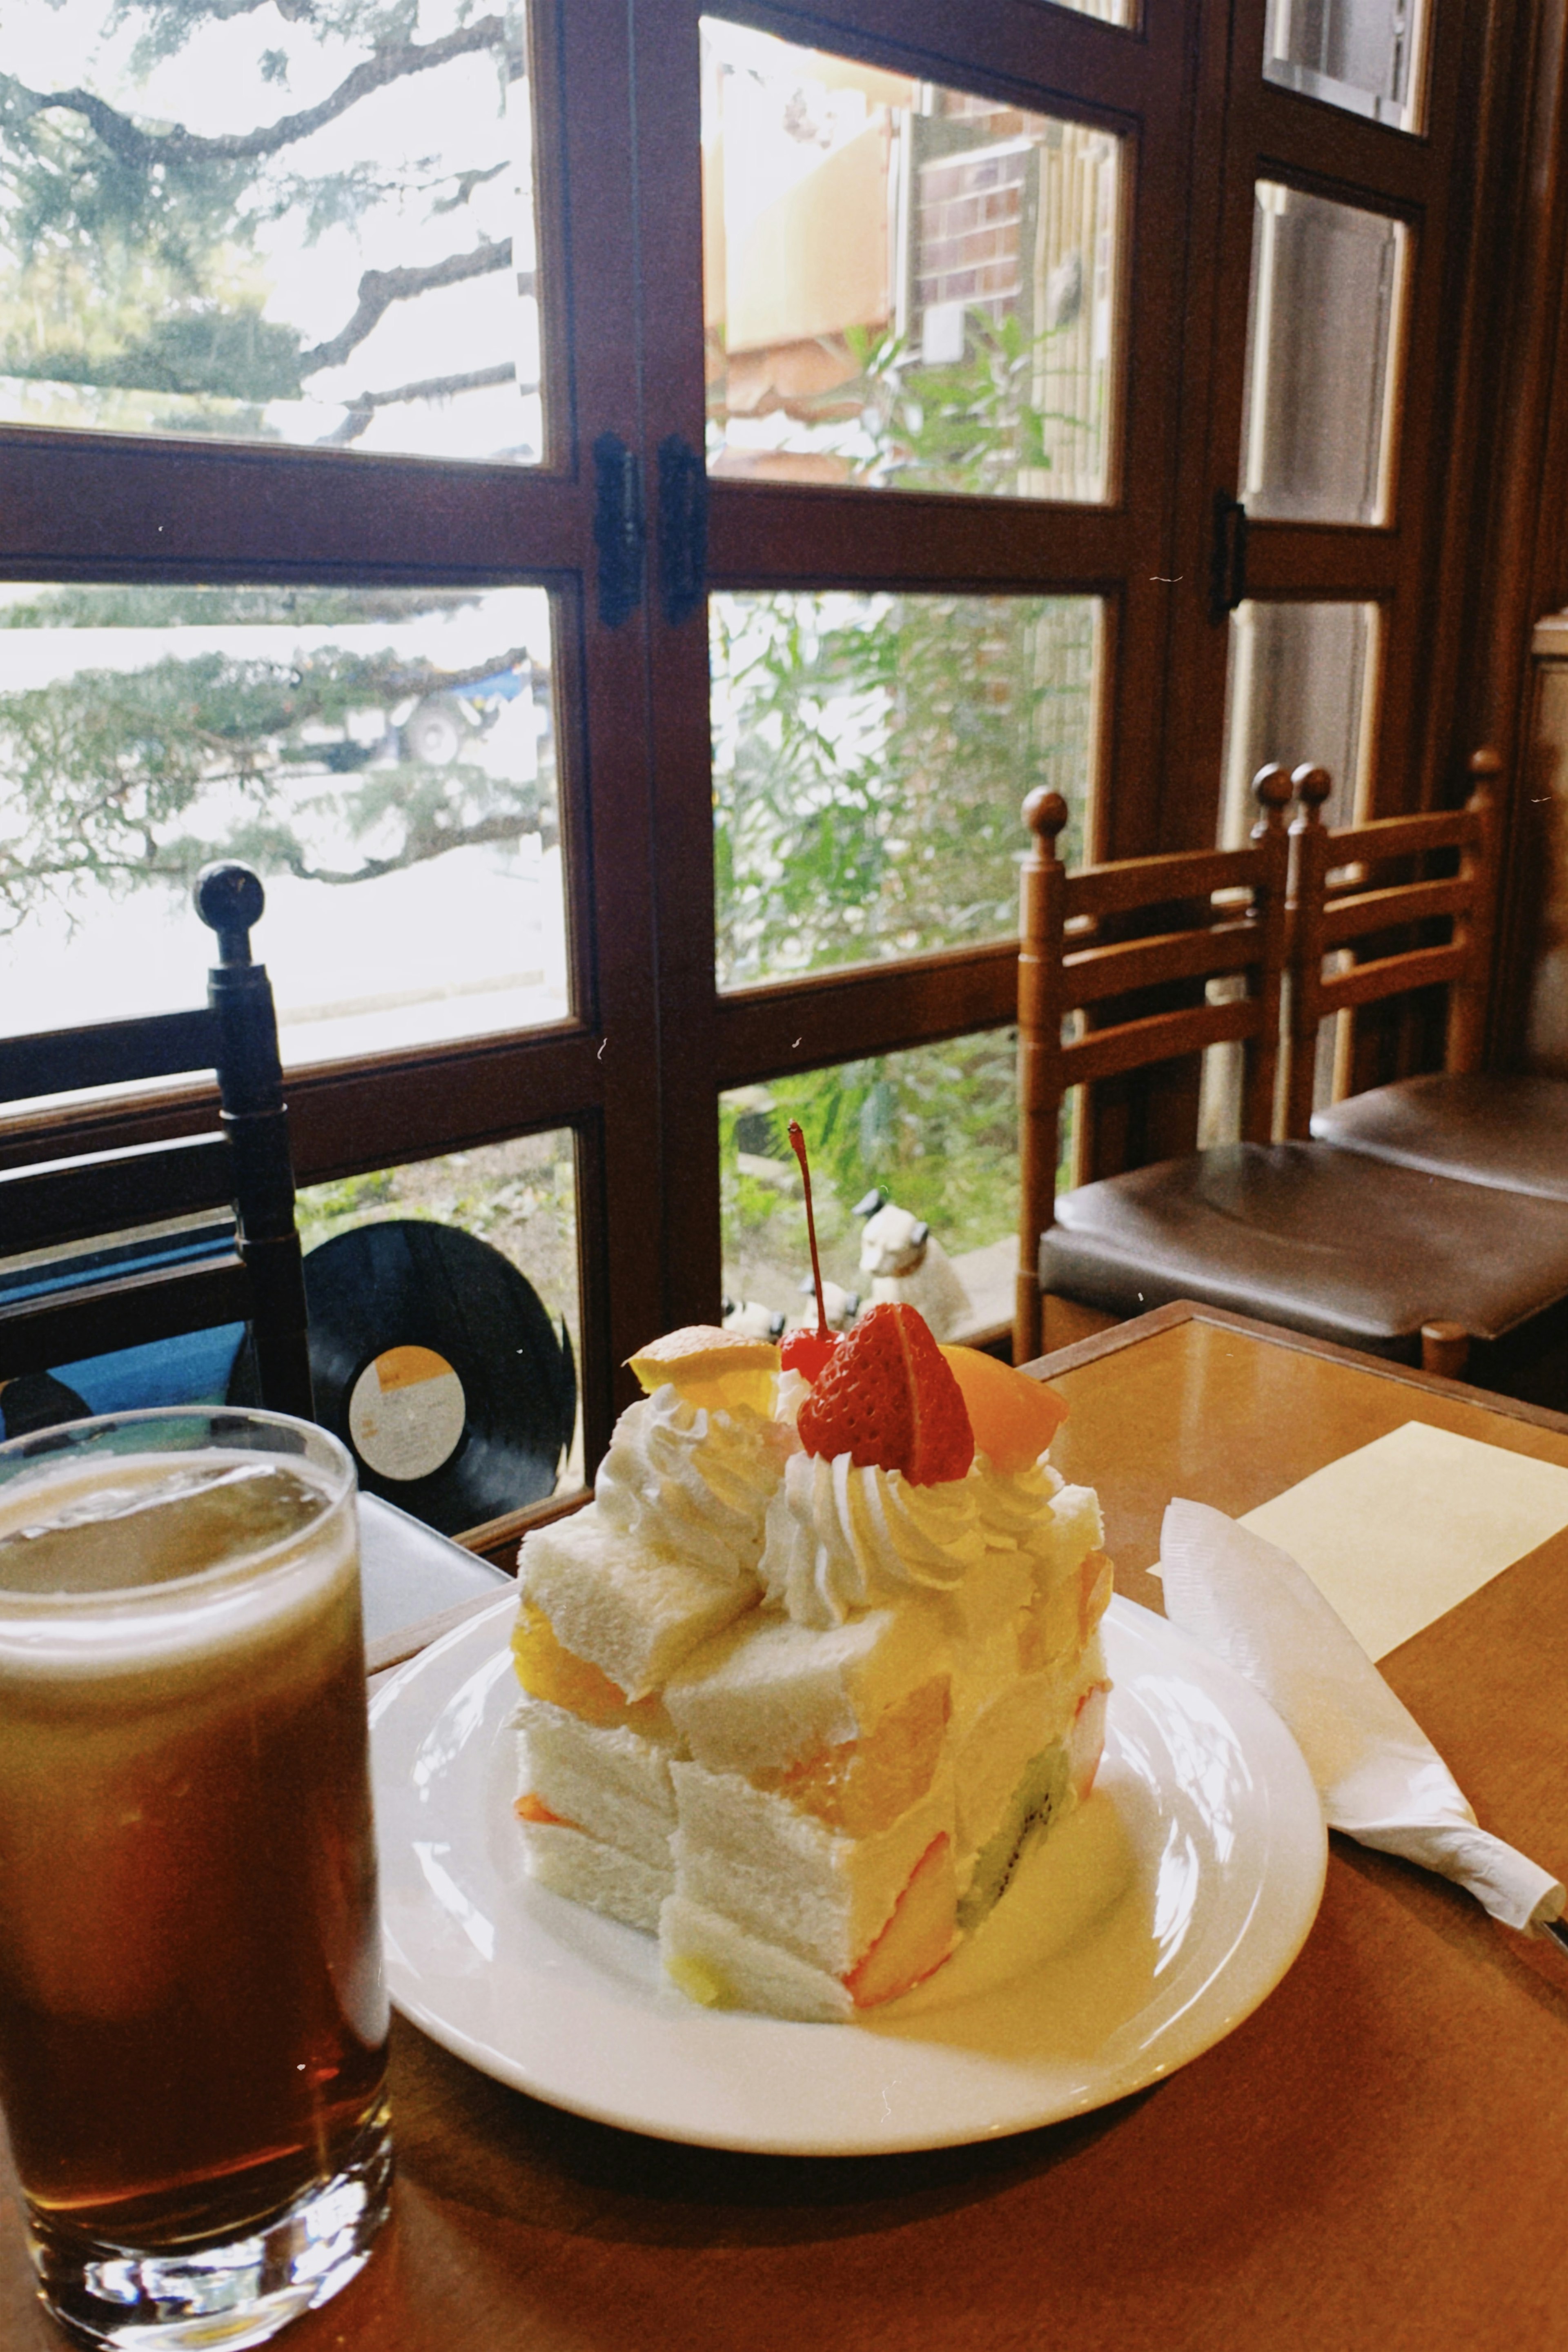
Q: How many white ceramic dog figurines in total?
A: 3